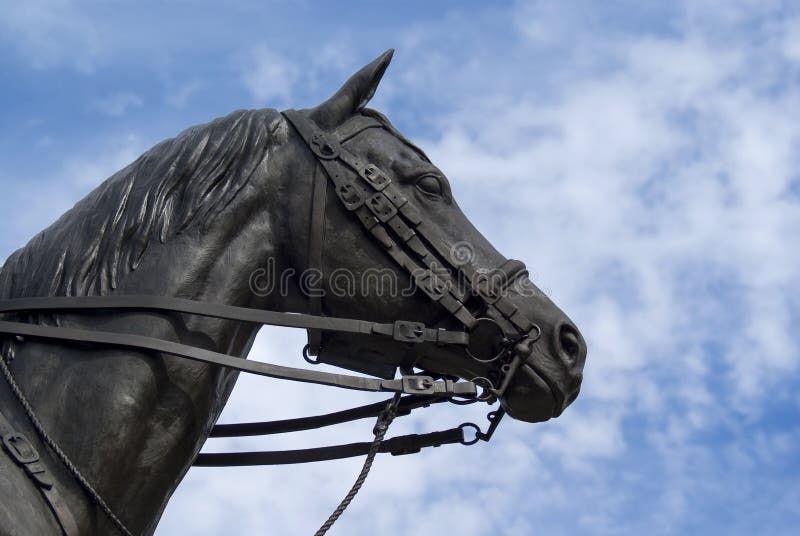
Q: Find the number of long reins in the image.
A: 4